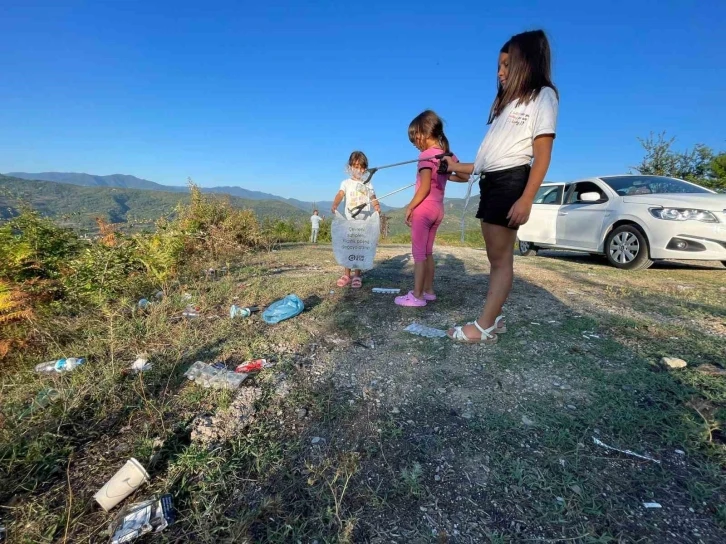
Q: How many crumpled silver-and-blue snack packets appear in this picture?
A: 1